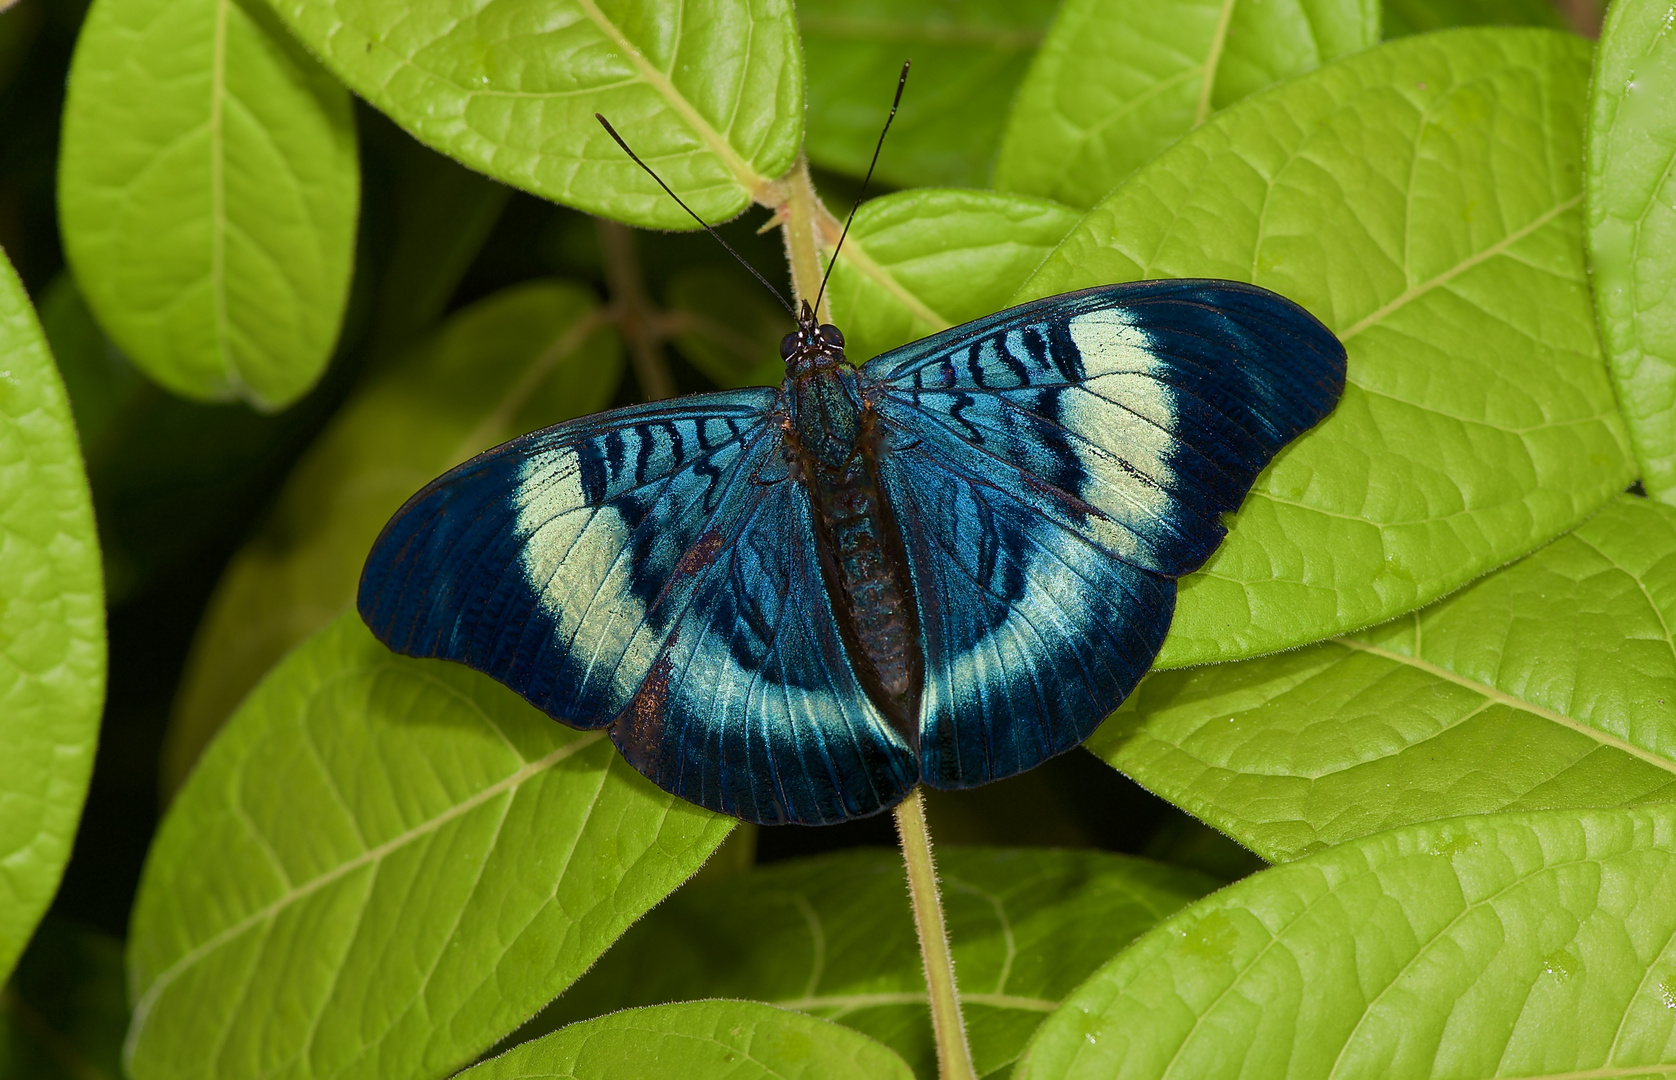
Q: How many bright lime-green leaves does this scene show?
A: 11